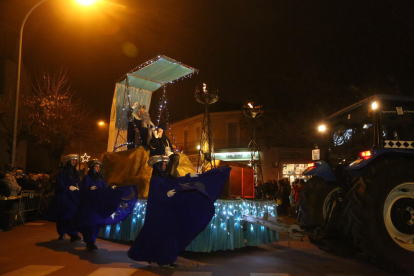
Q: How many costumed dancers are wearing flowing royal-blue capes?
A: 3